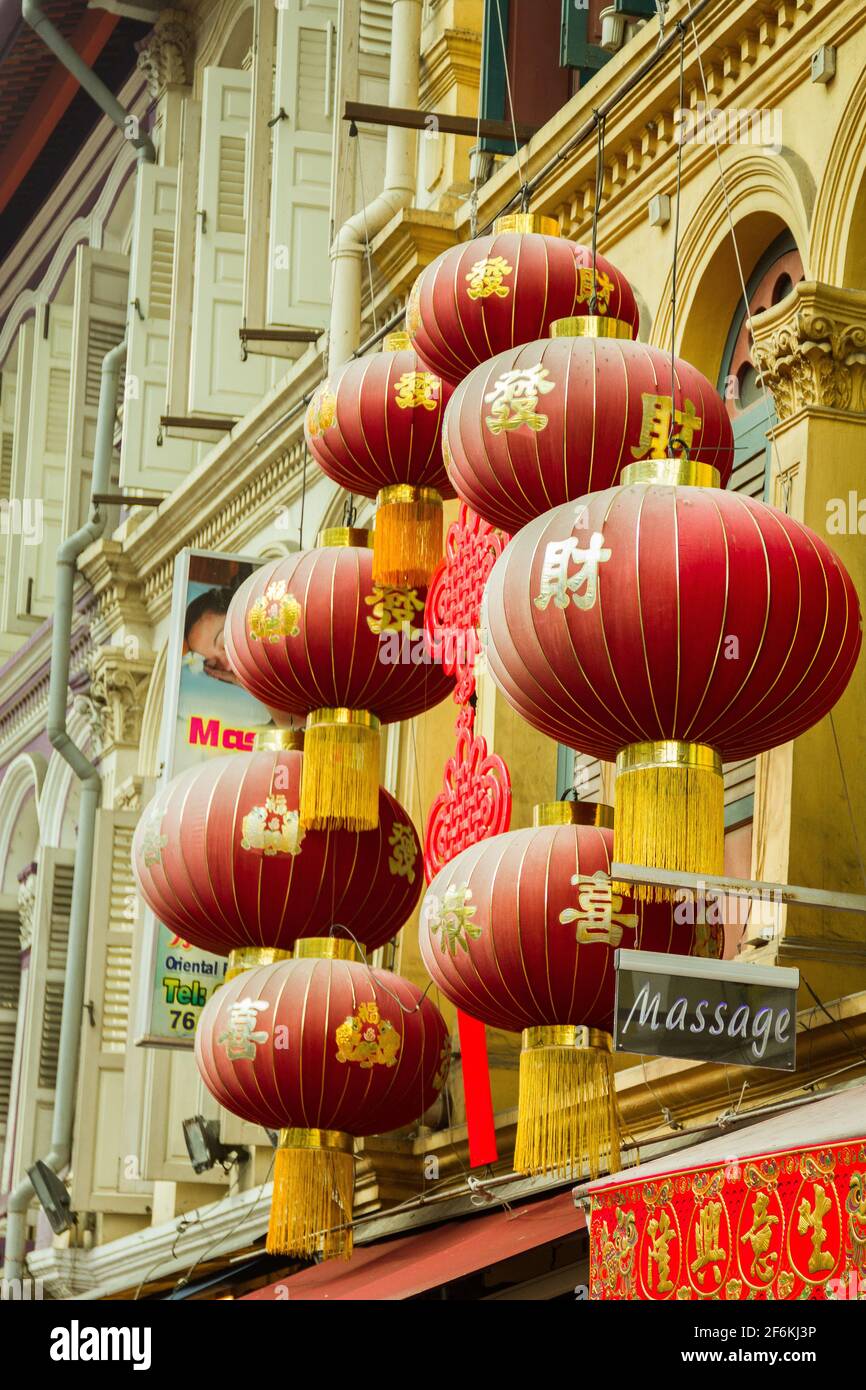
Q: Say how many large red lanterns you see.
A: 8